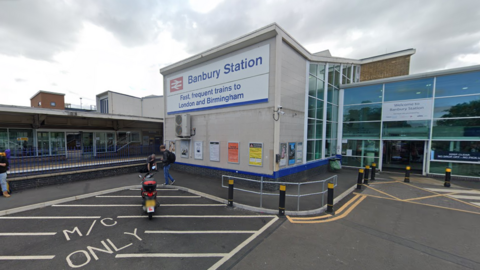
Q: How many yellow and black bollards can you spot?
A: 8